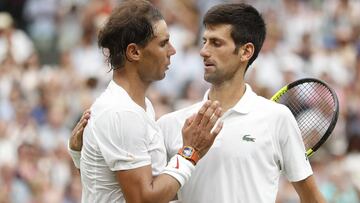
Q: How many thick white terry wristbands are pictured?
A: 2